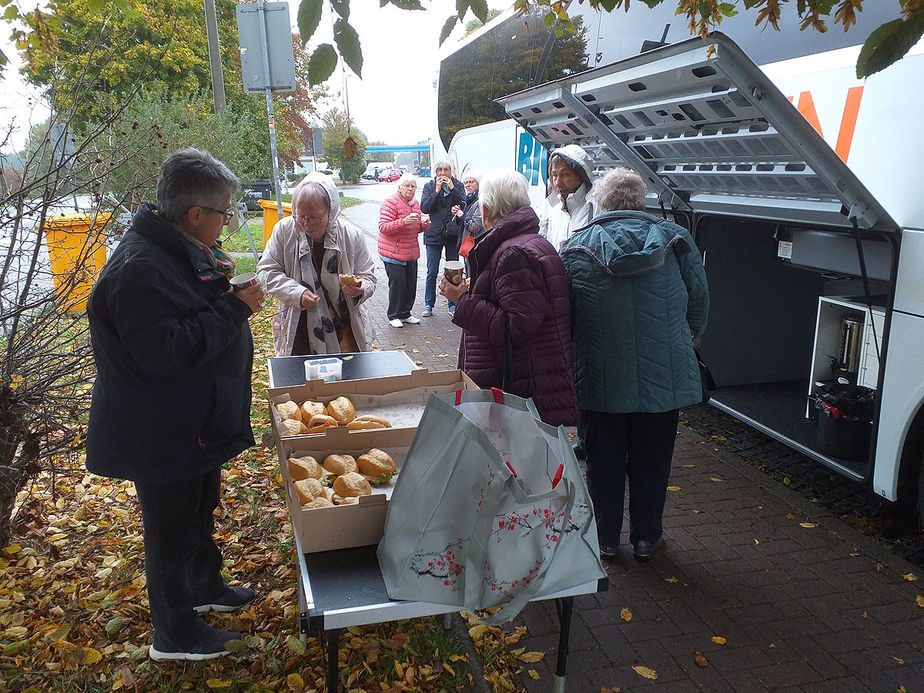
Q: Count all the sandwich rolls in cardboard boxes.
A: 13